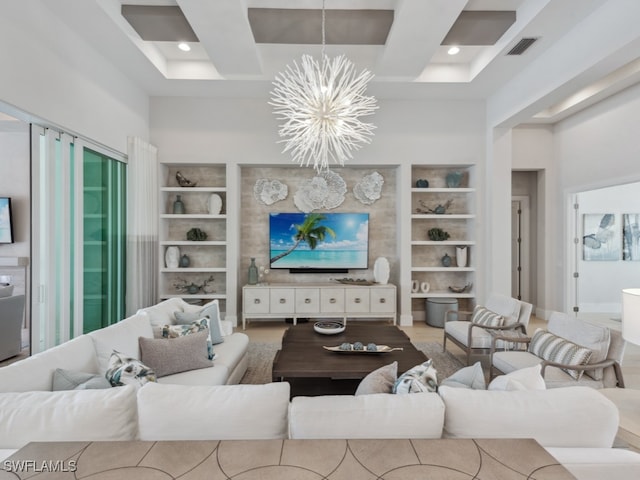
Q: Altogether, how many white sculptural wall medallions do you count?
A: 3